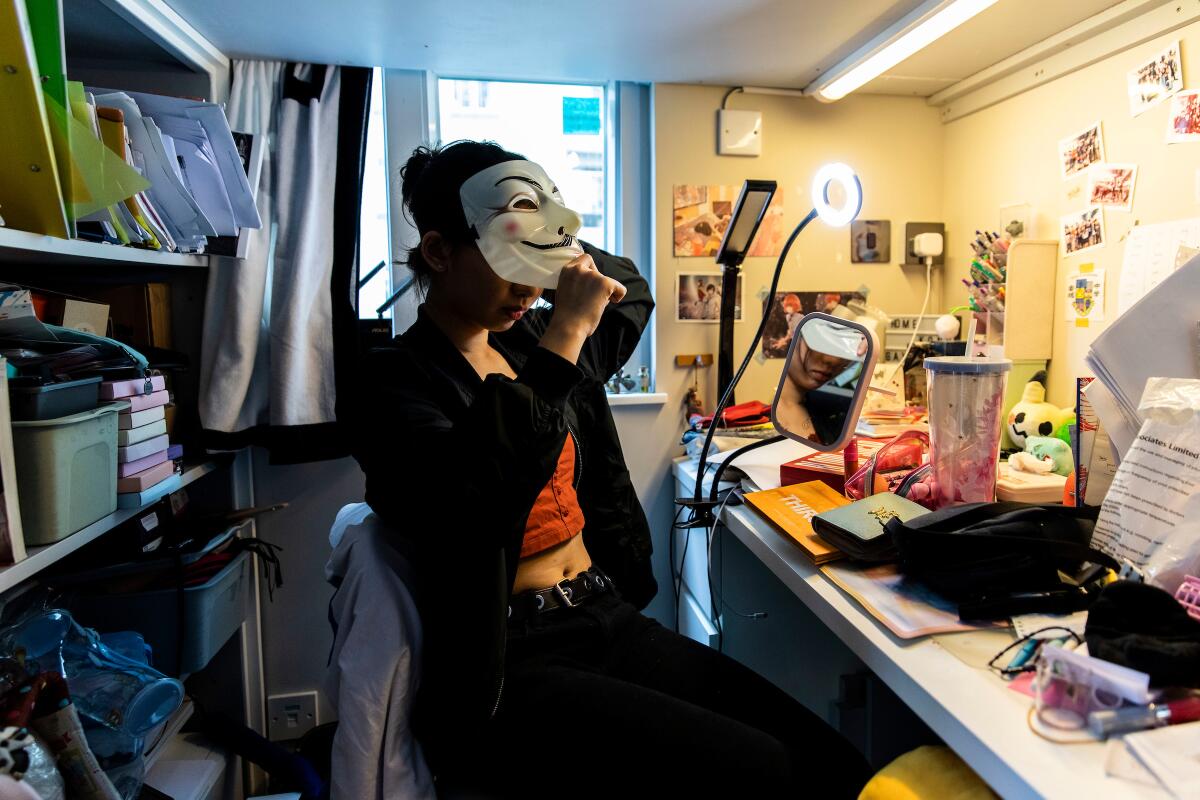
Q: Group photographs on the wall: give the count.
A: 5